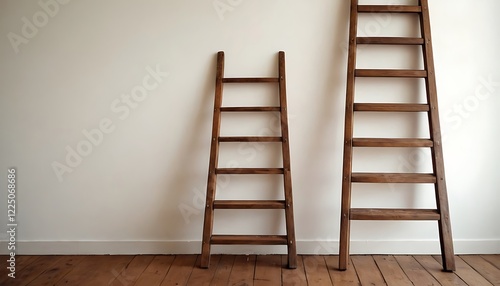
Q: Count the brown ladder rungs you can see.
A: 13